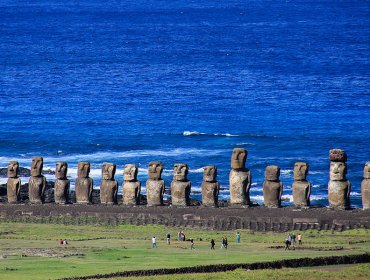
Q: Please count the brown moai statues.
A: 14